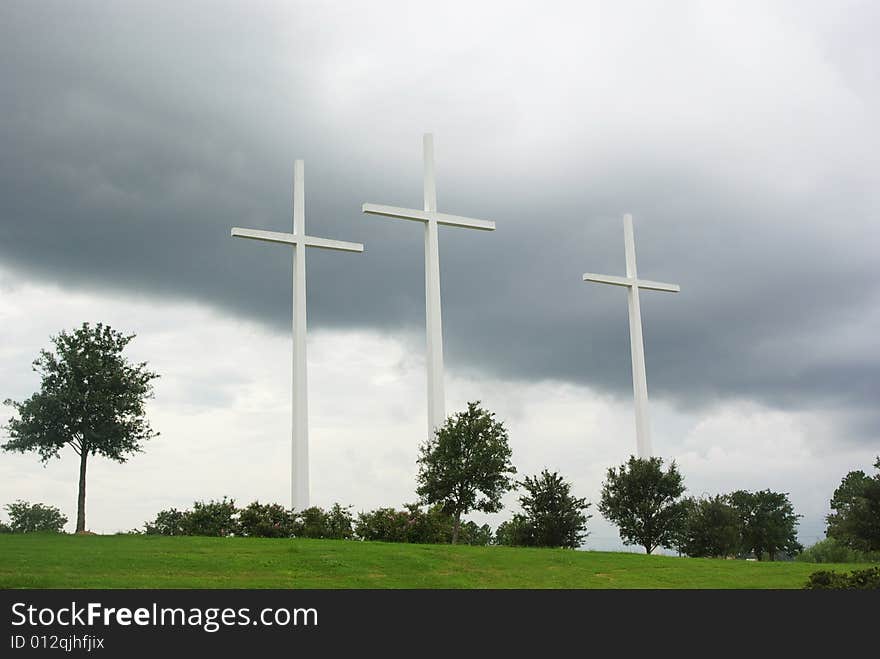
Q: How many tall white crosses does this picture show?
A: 3